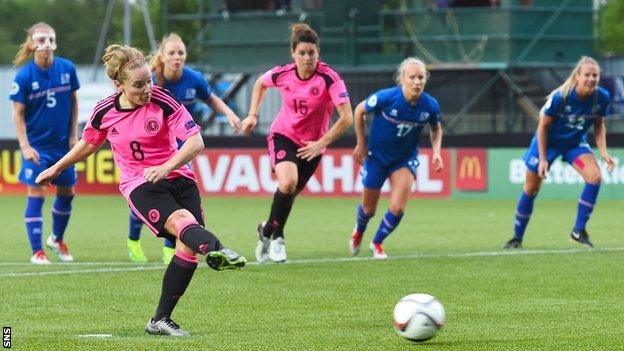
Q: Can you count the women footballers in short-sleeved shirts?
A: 6